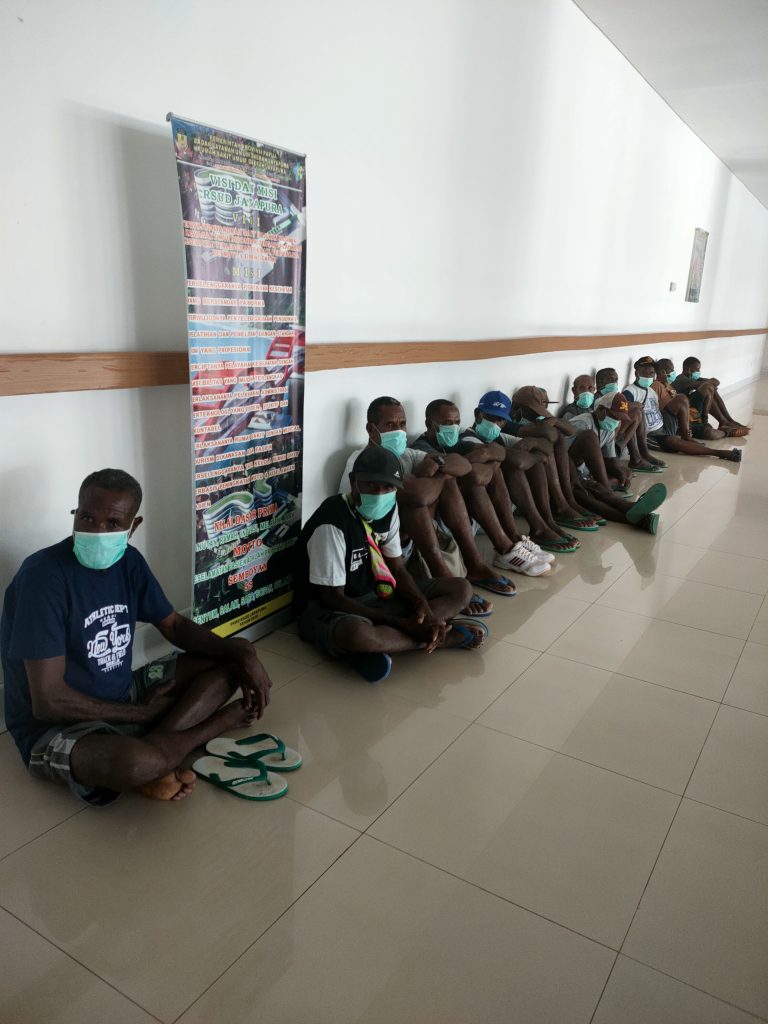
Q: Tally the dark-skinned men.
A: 12